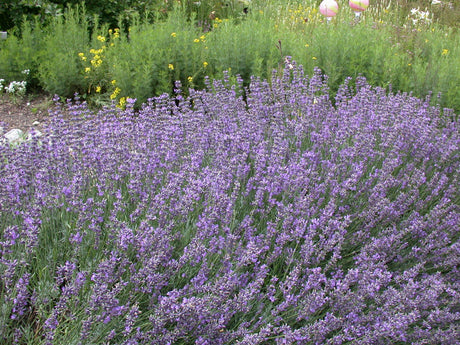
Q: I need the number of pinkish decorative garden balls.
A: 2